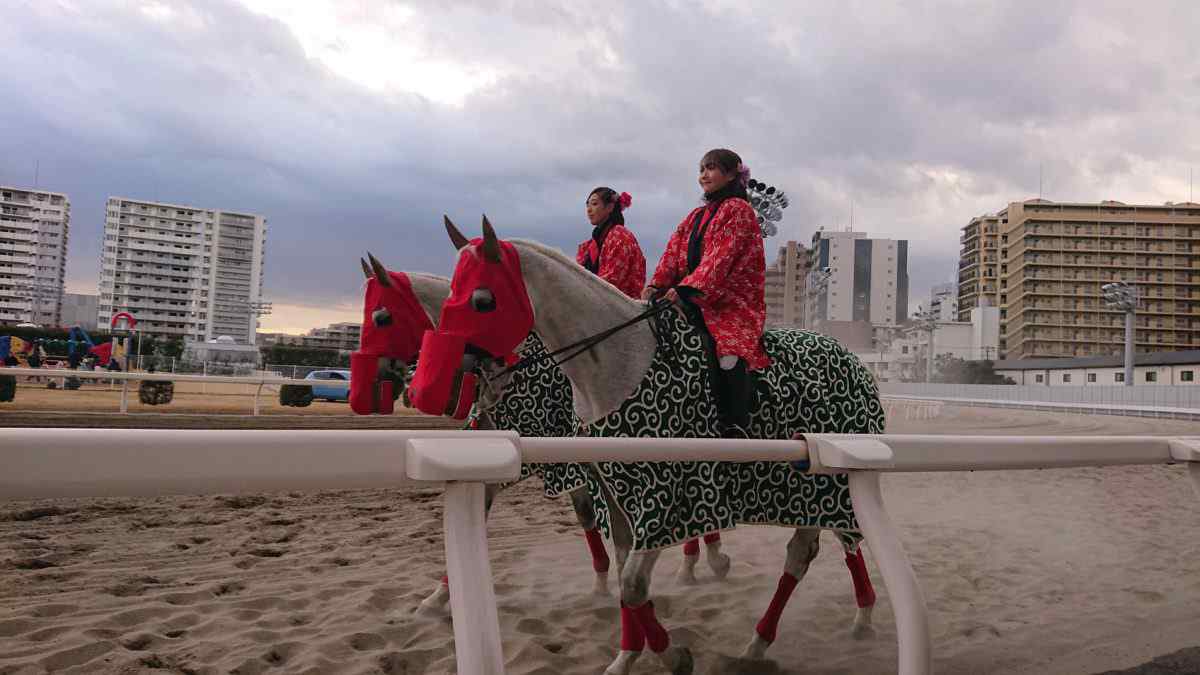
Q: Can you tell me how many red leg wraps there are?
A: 8